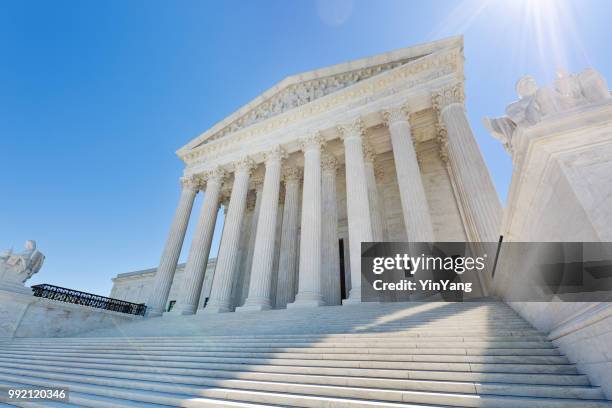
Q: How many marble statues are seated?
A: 2